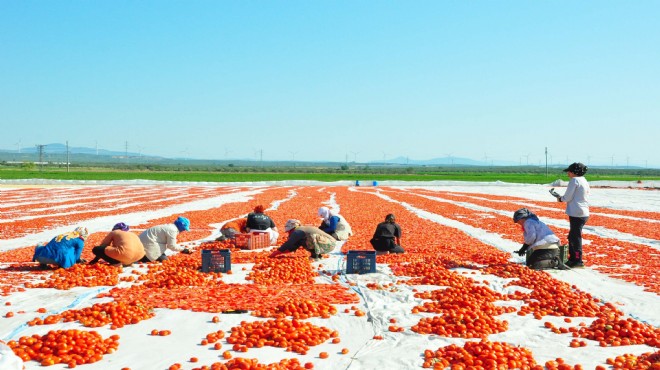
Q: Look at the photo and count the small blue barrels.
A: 2